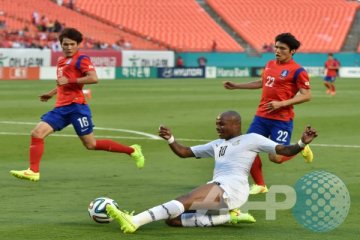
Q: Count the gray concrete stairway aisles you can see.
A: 2